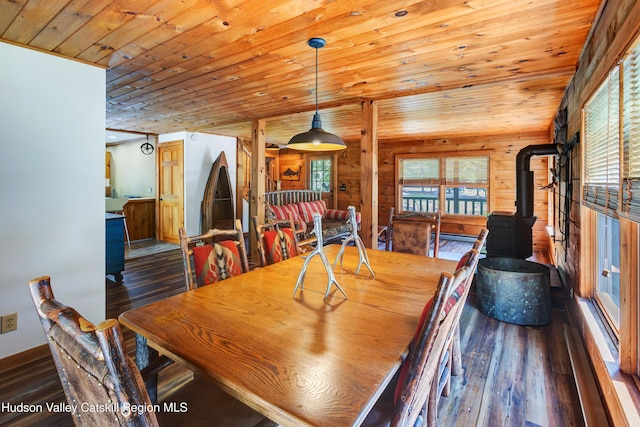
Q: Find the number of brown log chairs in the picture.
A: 6